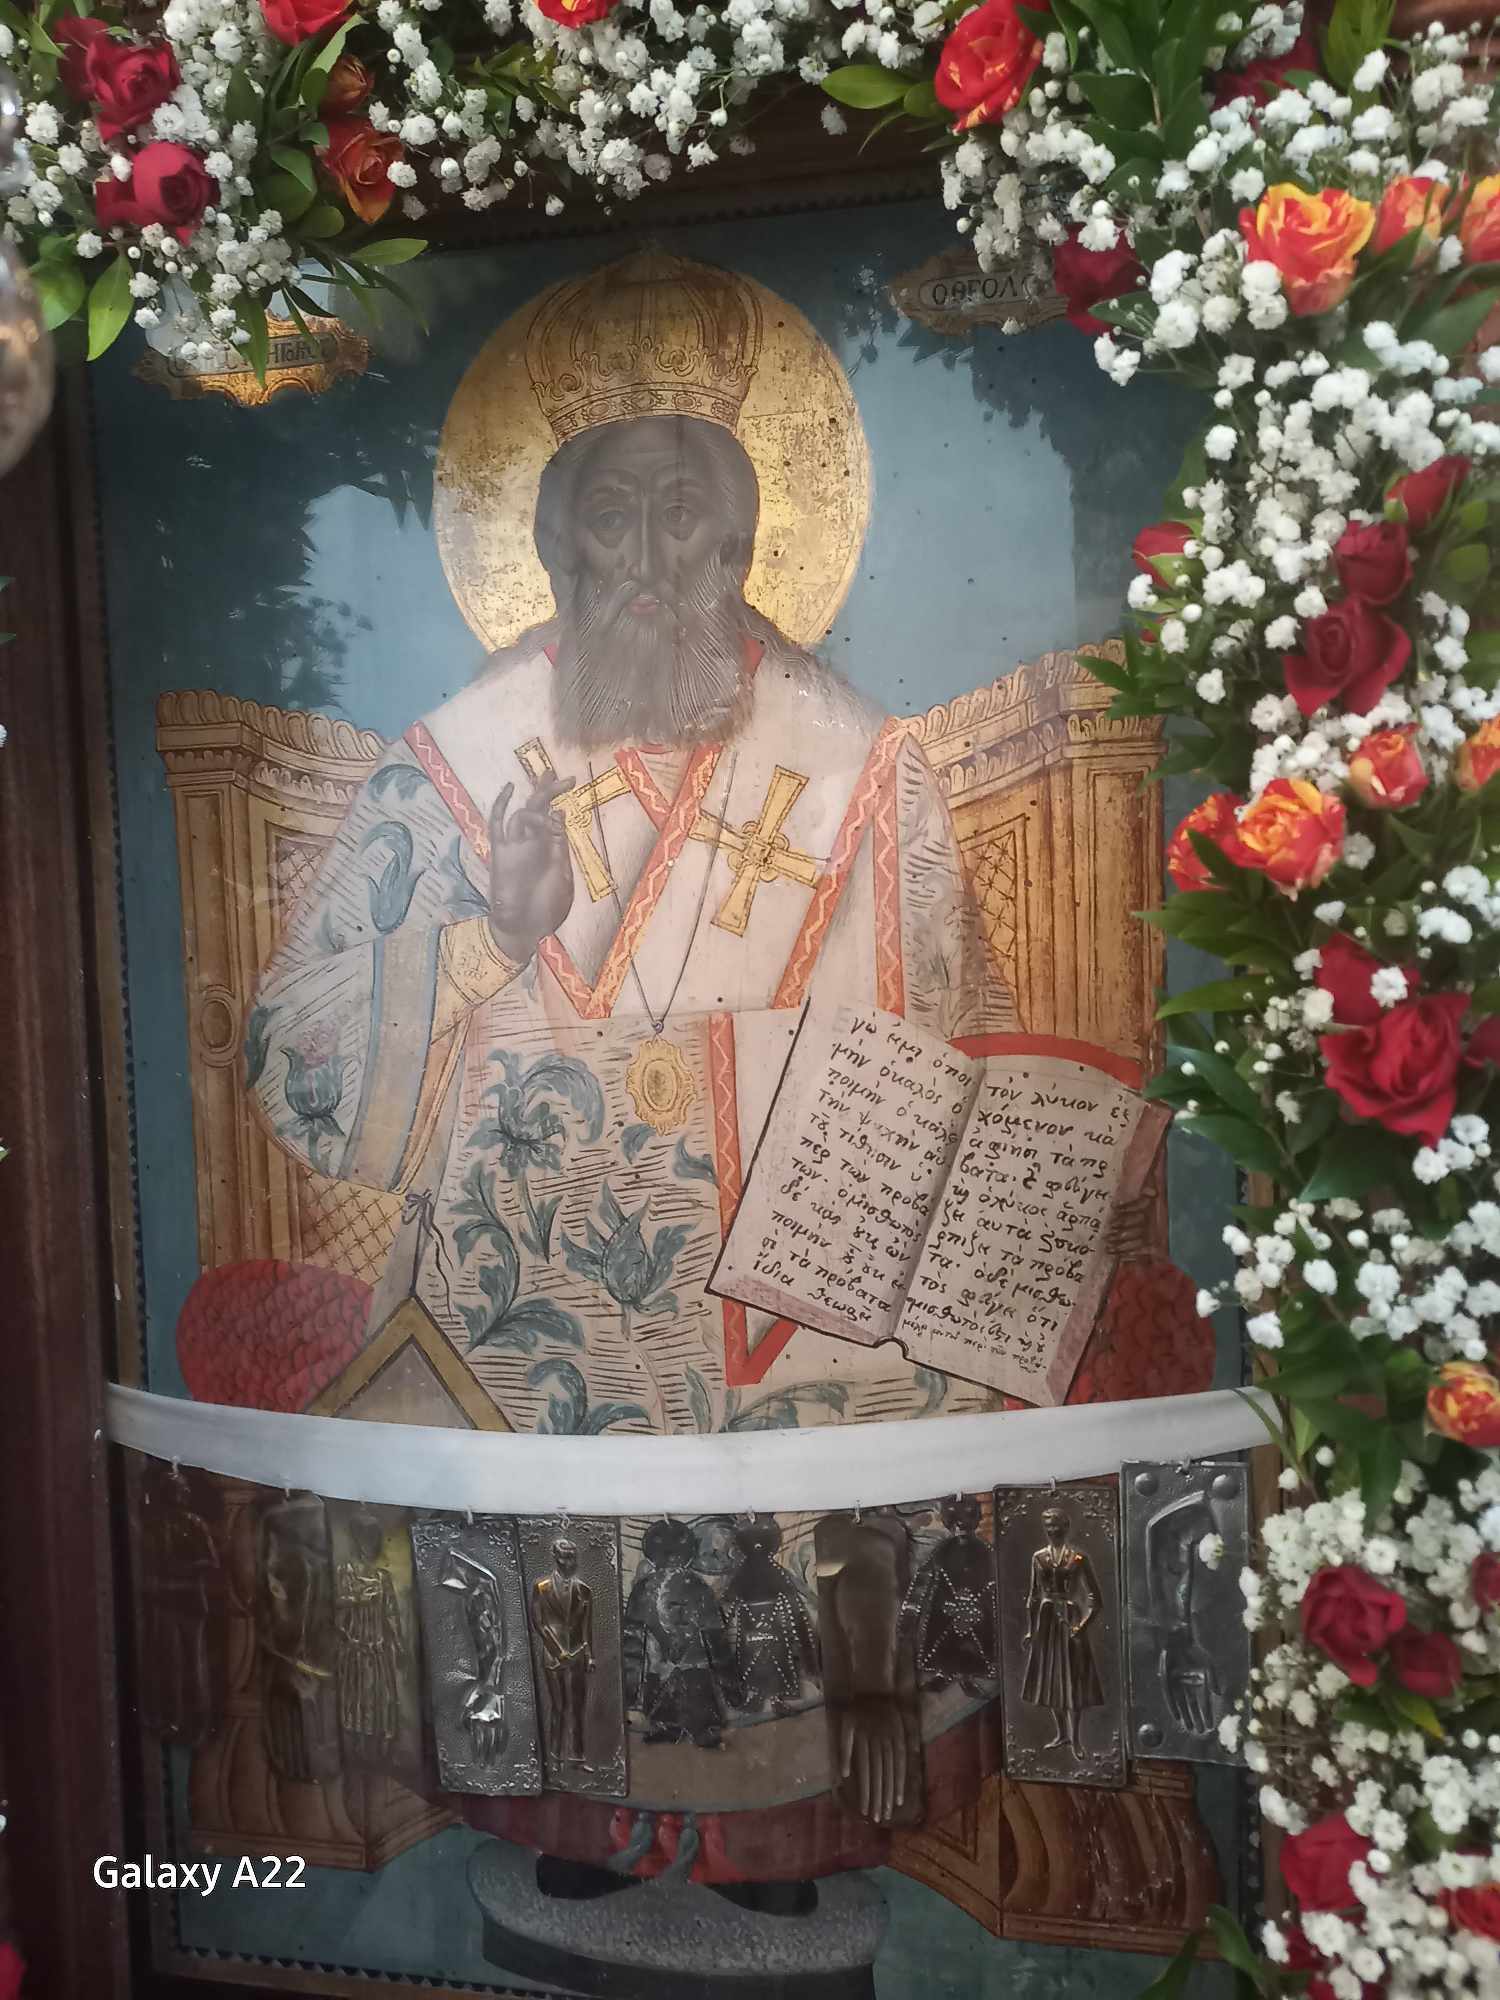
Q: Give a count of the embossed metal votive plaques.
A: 11